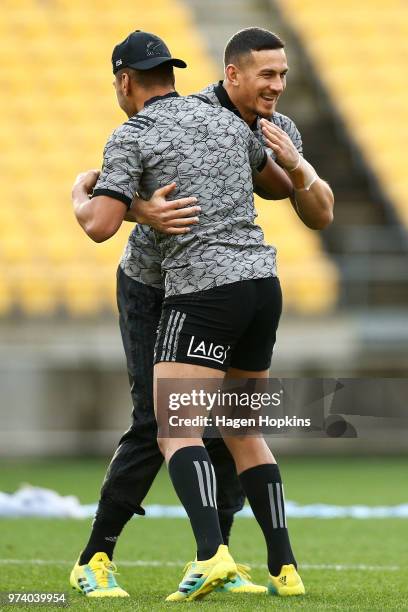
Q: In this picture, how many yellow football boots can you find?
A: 4